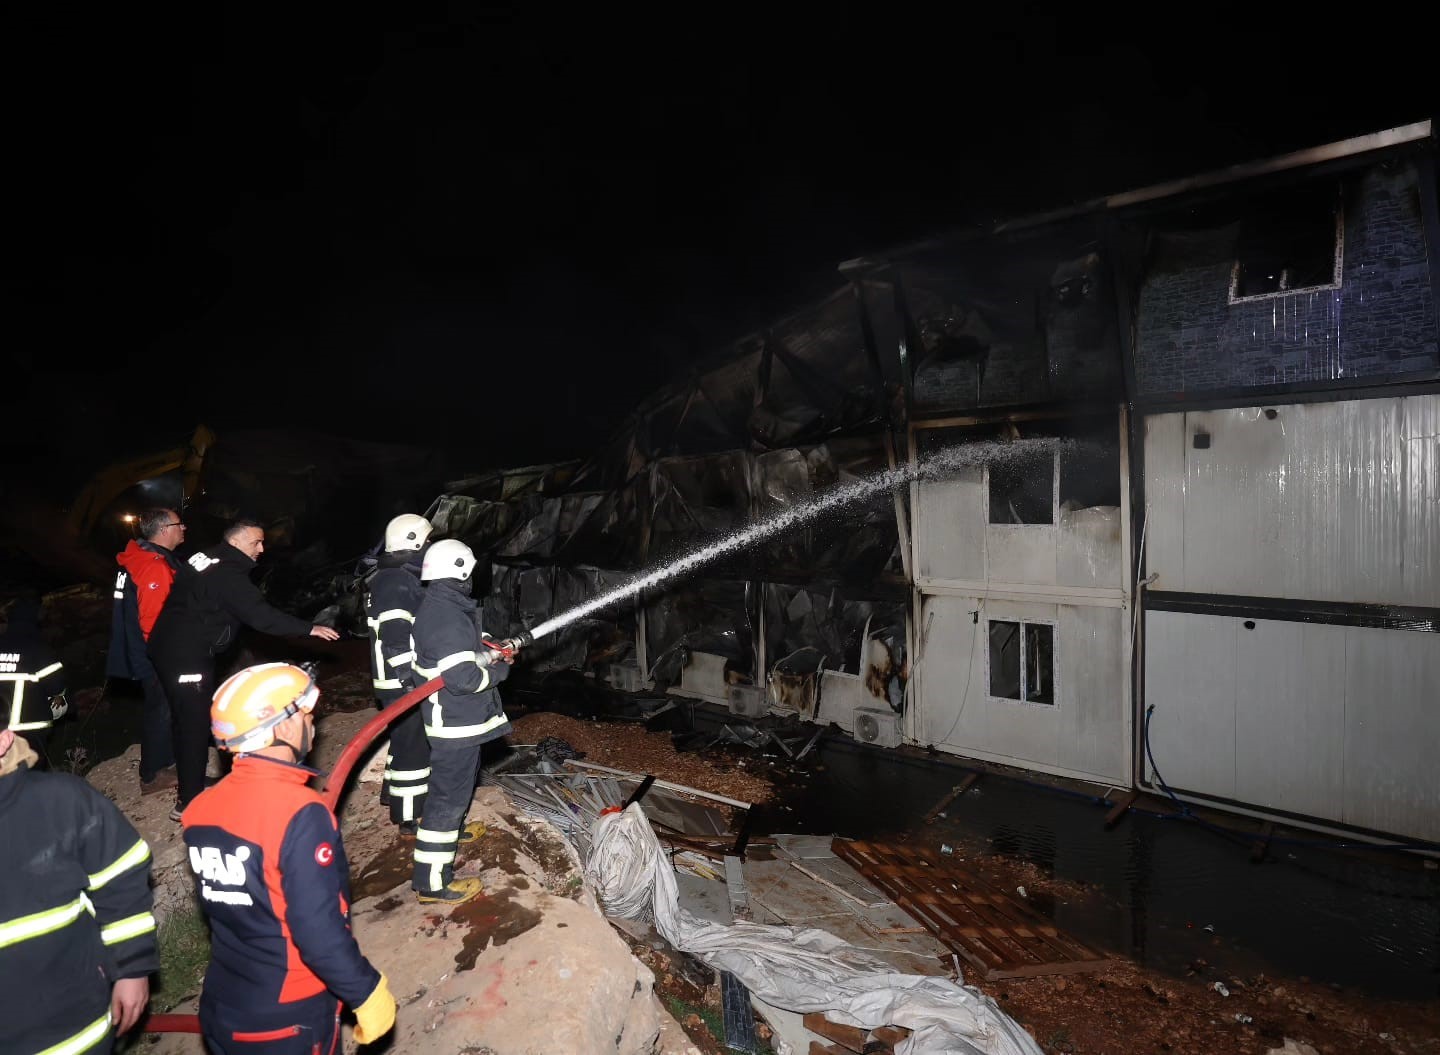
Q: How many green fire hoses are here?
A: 0